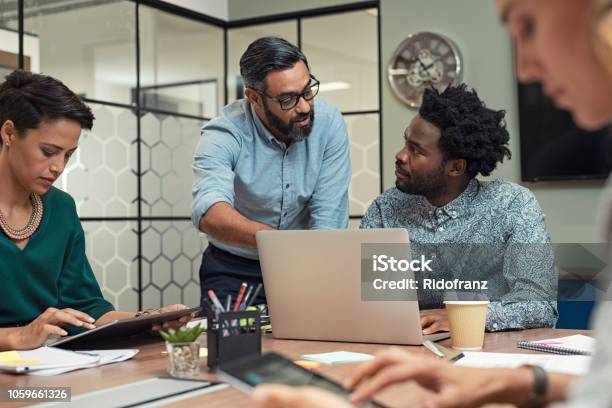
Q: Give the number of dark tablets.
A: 2